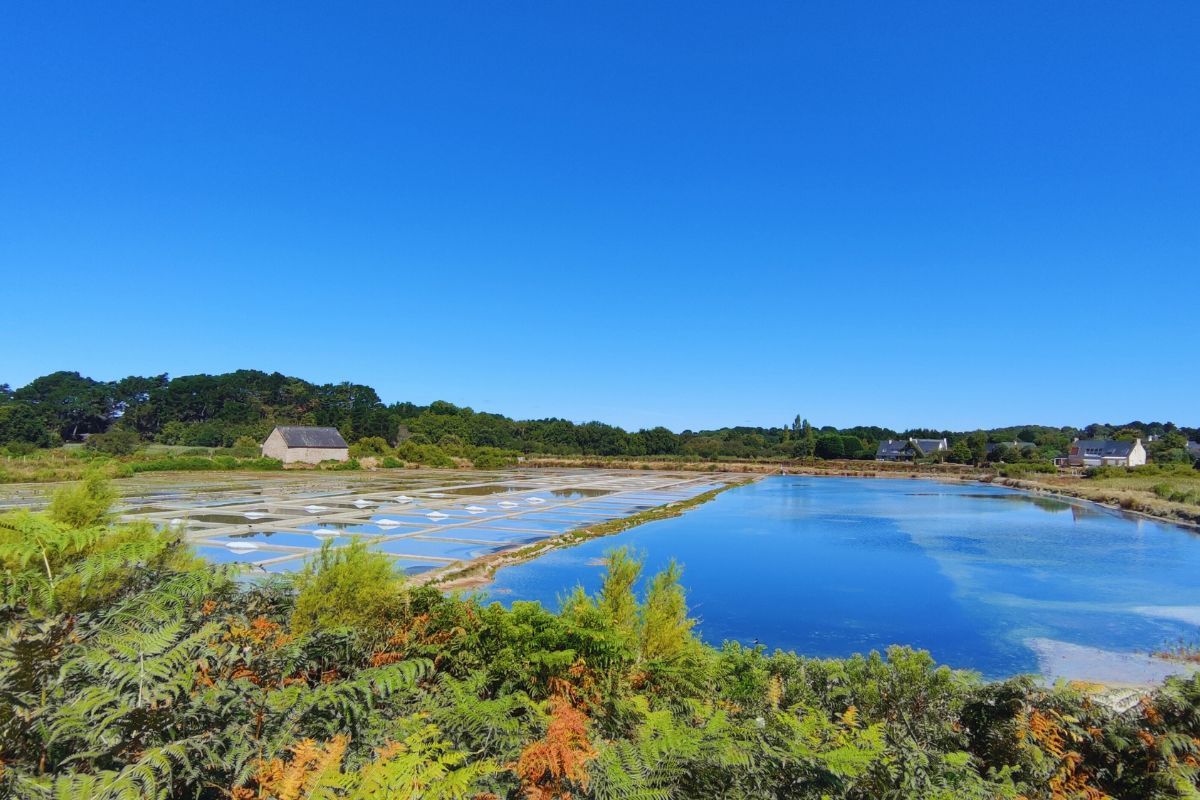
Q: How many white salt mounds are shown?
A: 13